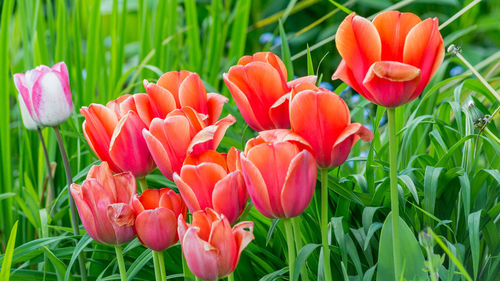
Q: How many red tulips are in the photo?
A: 11